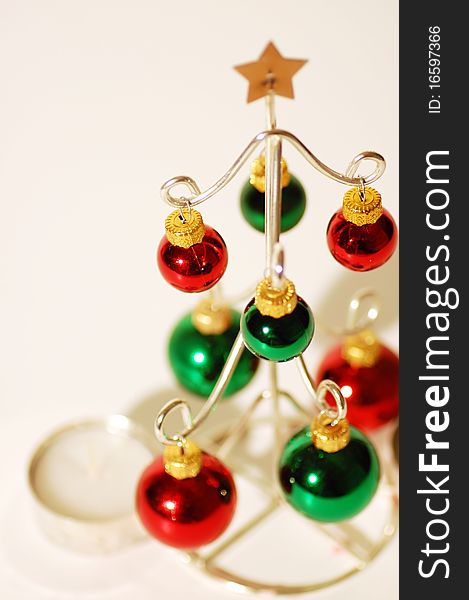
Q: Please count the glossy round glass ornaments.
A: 8